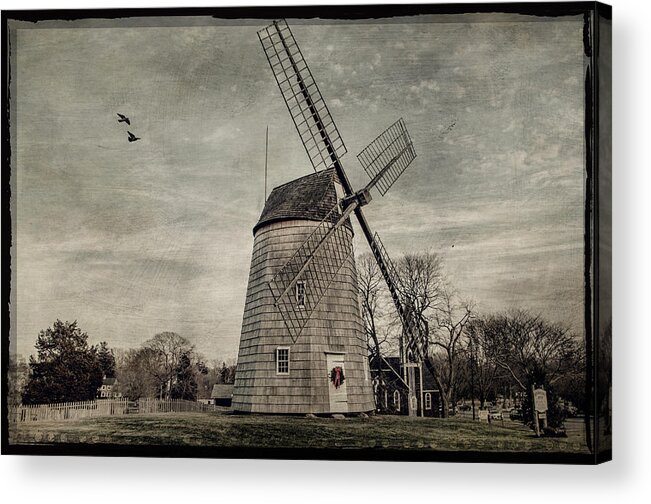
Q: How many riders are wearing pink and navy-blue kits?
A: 0